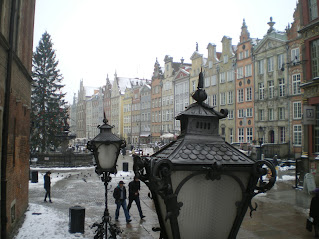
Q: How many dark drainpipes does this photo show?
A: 1